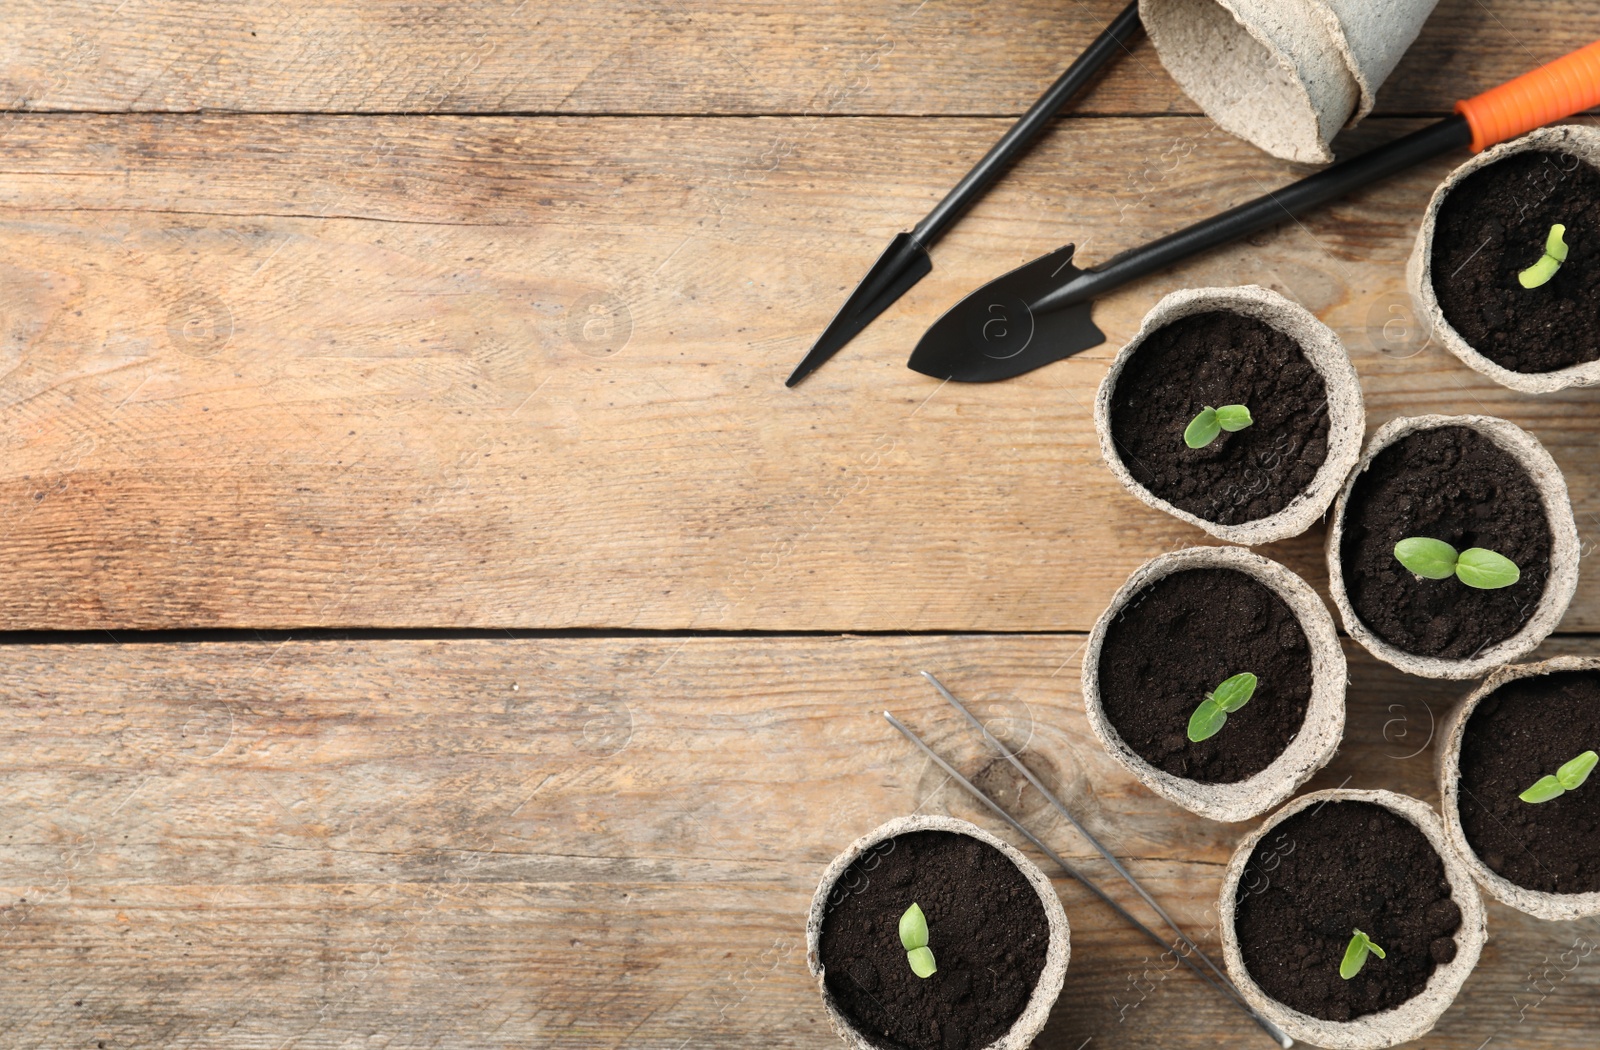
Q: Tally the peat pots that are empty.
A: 2